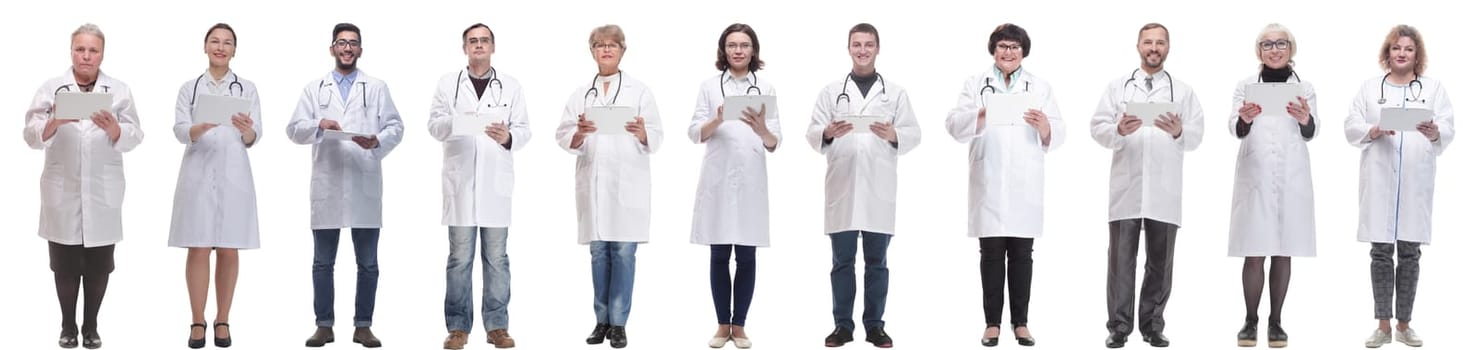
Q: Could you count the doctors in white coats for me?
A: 11